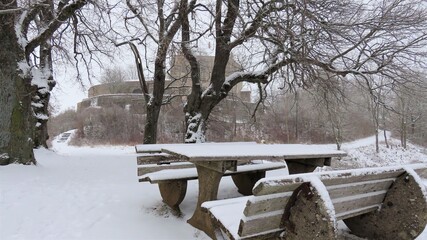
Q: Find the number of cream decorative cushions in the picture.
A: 0